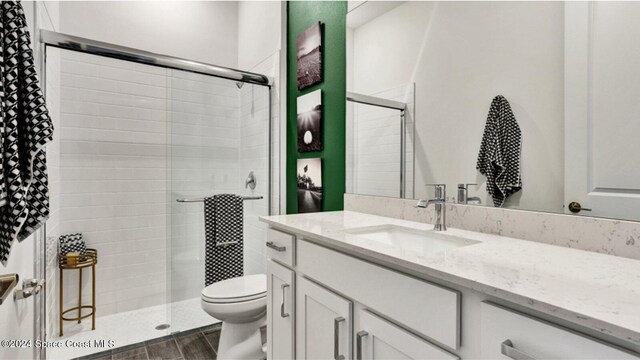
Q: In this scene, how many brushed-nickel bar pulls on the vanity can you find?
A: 5